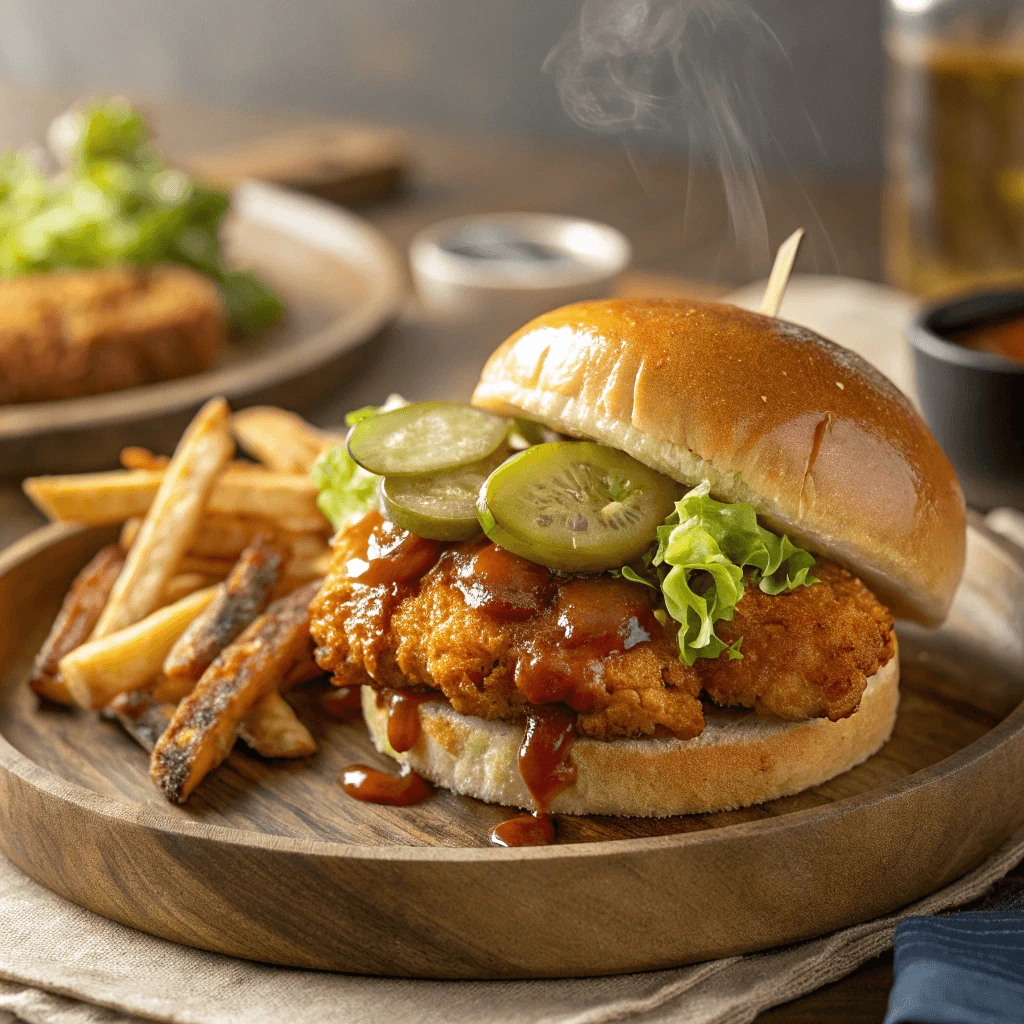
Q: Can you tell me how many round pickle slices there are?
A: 3